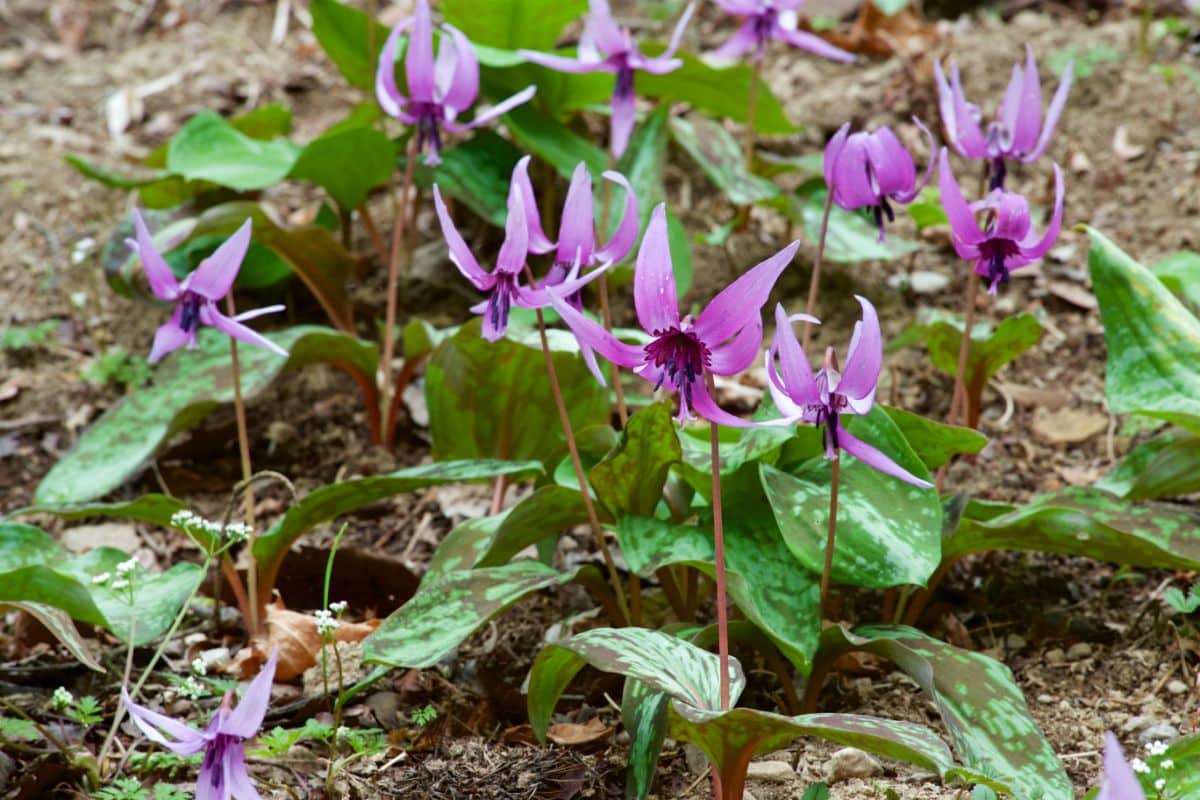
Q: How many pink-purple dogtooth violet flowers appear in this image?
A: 13